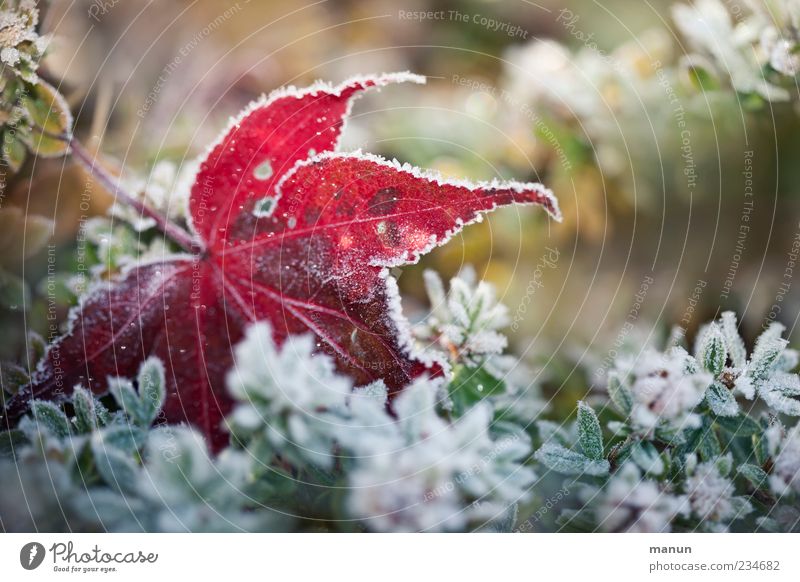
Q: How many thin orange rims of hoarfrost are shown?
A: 0